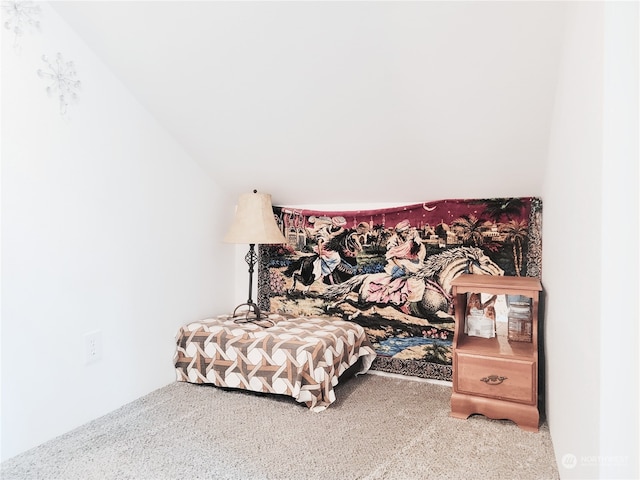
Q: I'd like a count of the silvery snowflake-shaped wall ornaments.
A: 2